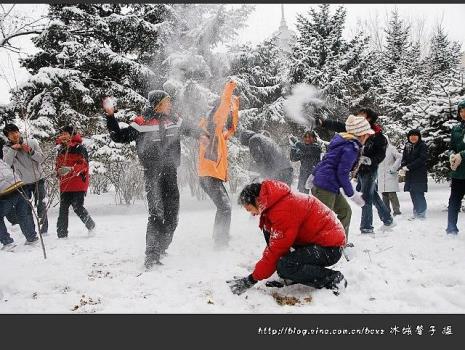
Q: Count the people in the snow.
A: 13